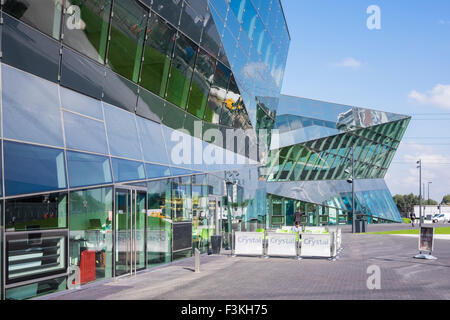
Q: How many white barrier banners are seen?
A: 3